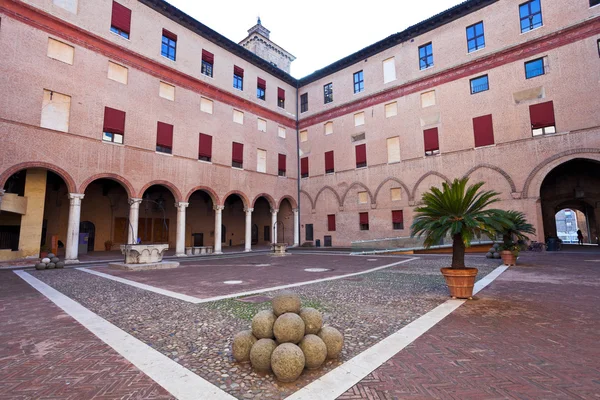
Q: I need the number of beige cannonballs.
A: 9